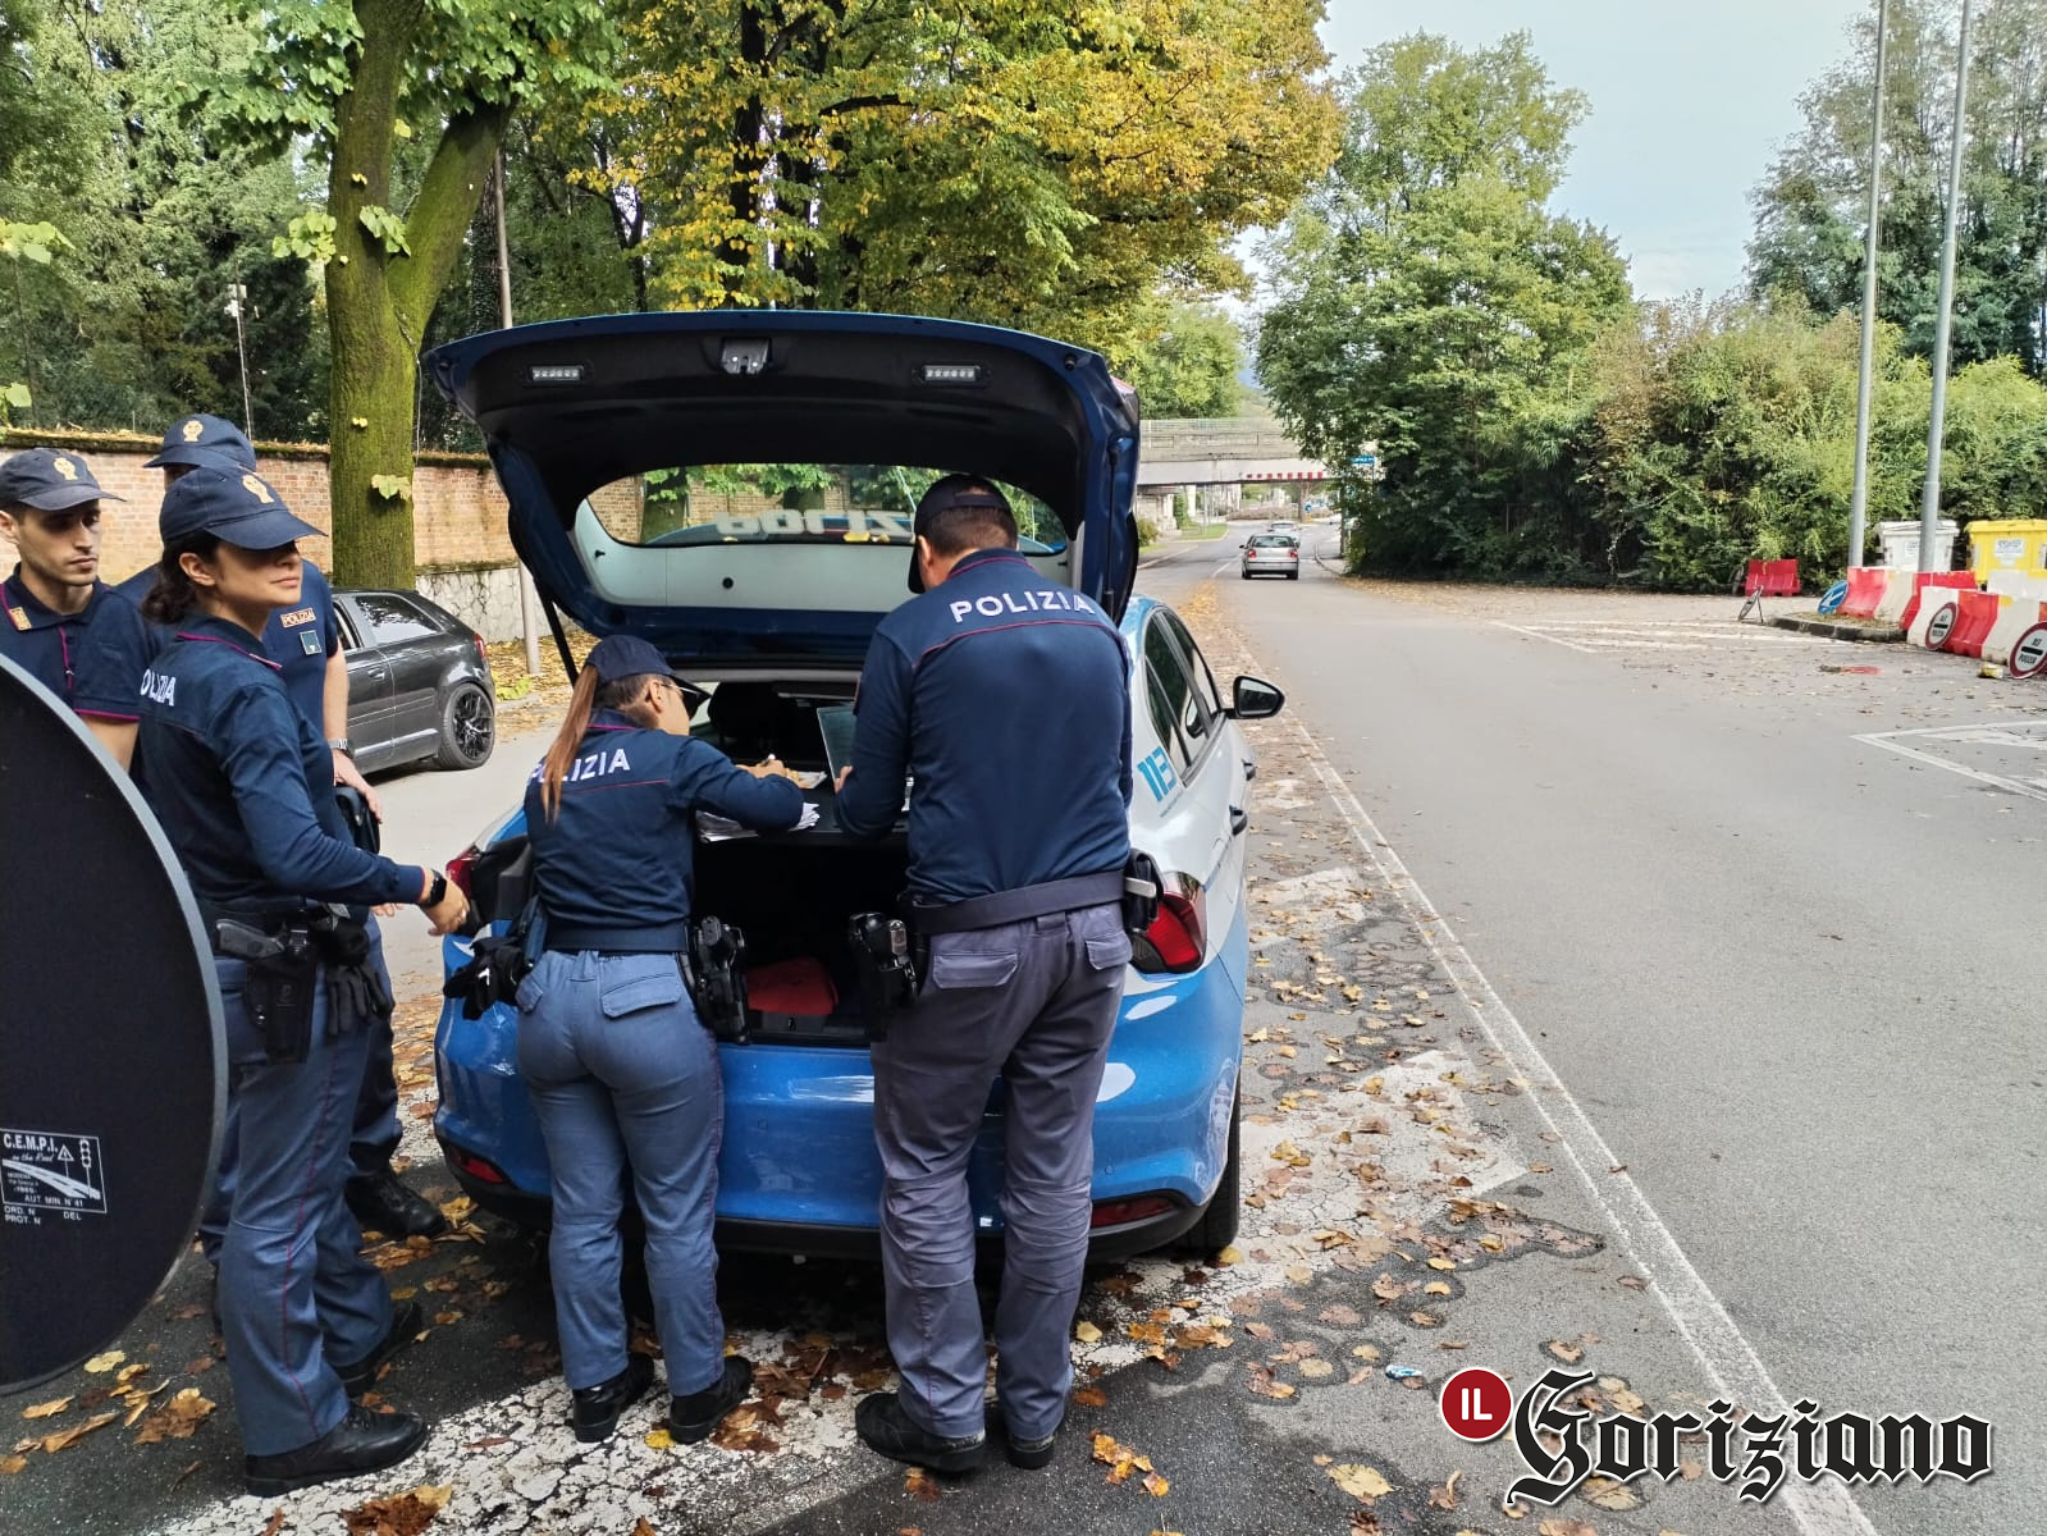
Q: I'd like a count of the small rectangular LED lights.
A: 2